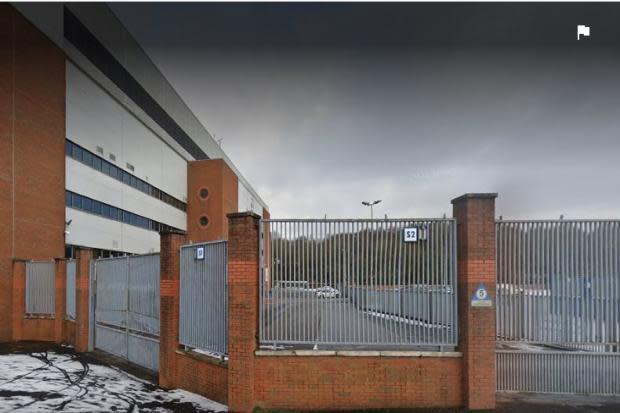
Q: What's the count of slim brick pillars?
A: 6